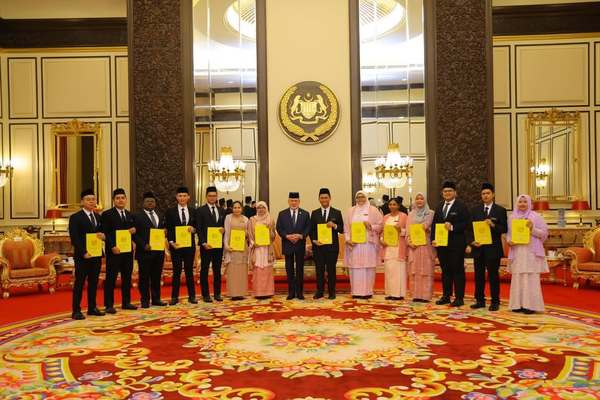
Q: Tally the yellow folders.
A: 14